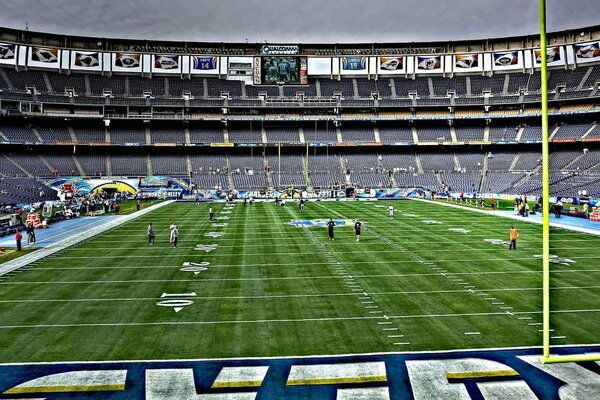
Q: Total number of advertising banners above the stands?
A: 13